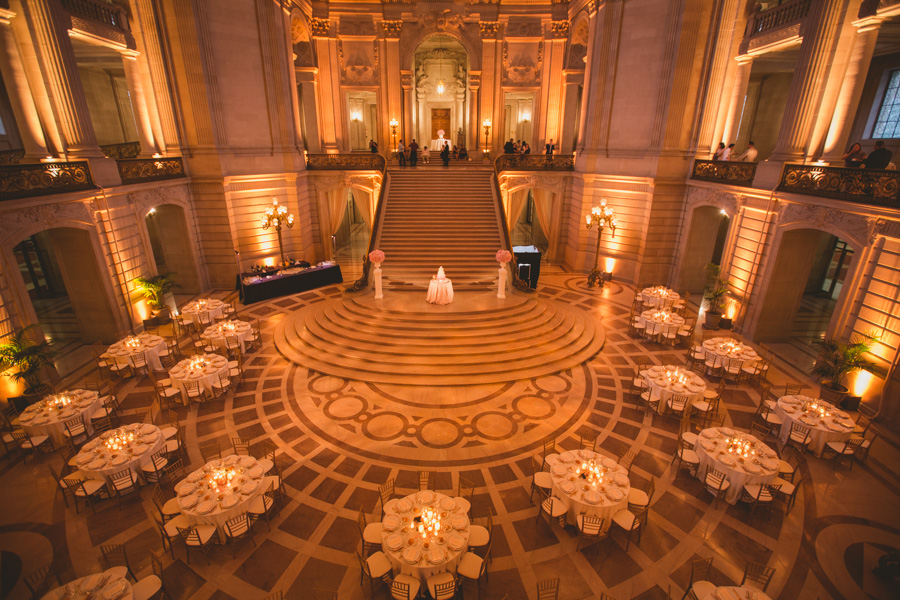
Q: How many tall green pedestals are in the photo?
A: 0